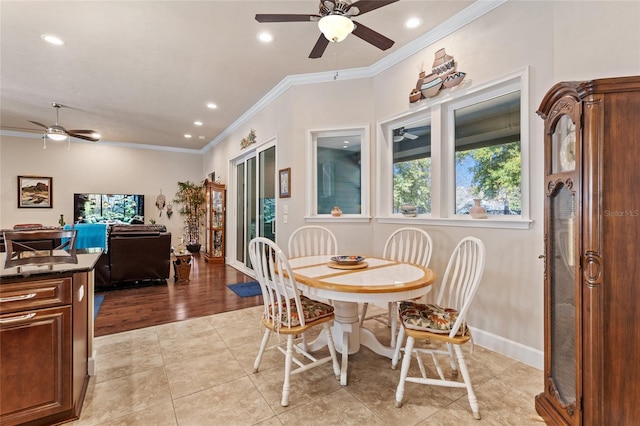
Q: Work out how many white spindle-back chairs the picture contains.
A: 4